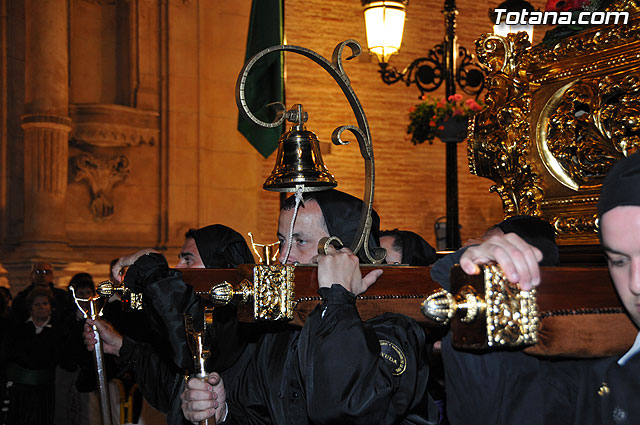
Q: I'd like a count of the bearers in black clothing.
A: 5